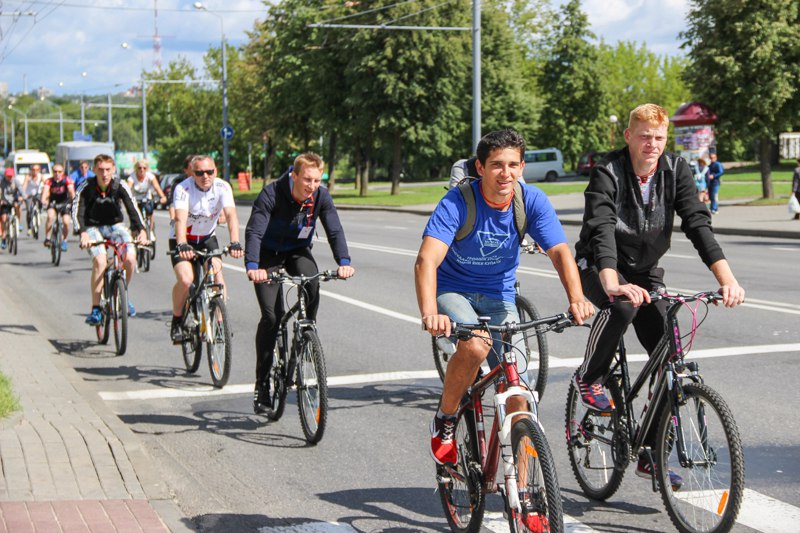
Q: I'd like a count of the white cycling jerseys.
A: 1